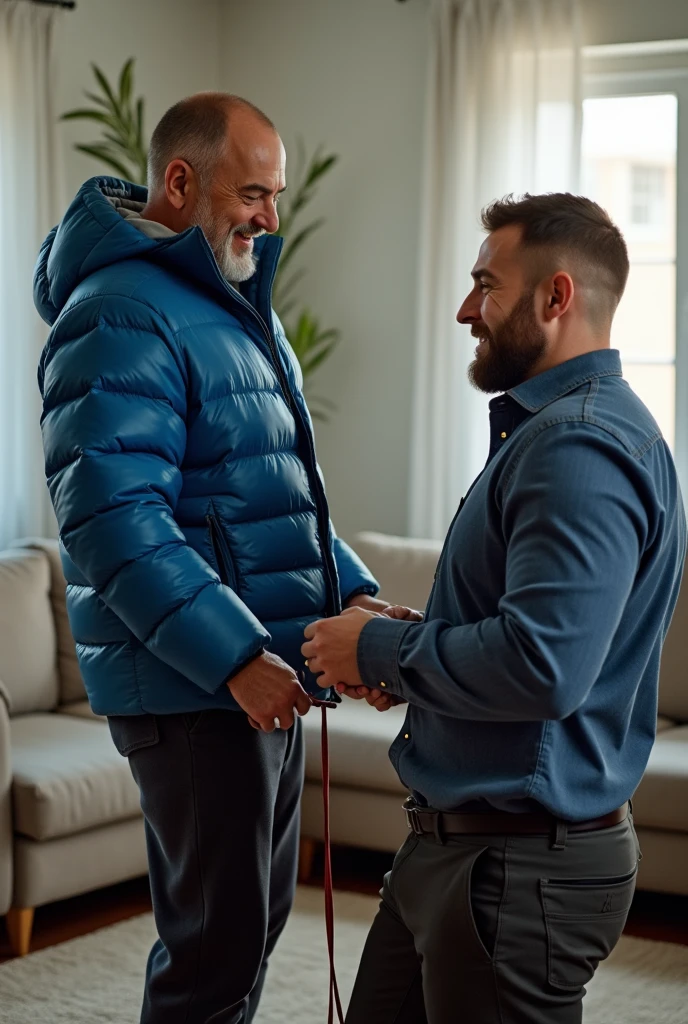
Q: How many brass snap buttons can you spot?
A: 3